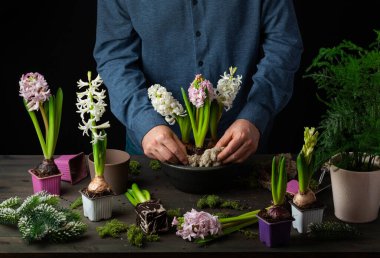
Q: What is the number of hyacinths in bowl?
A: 3